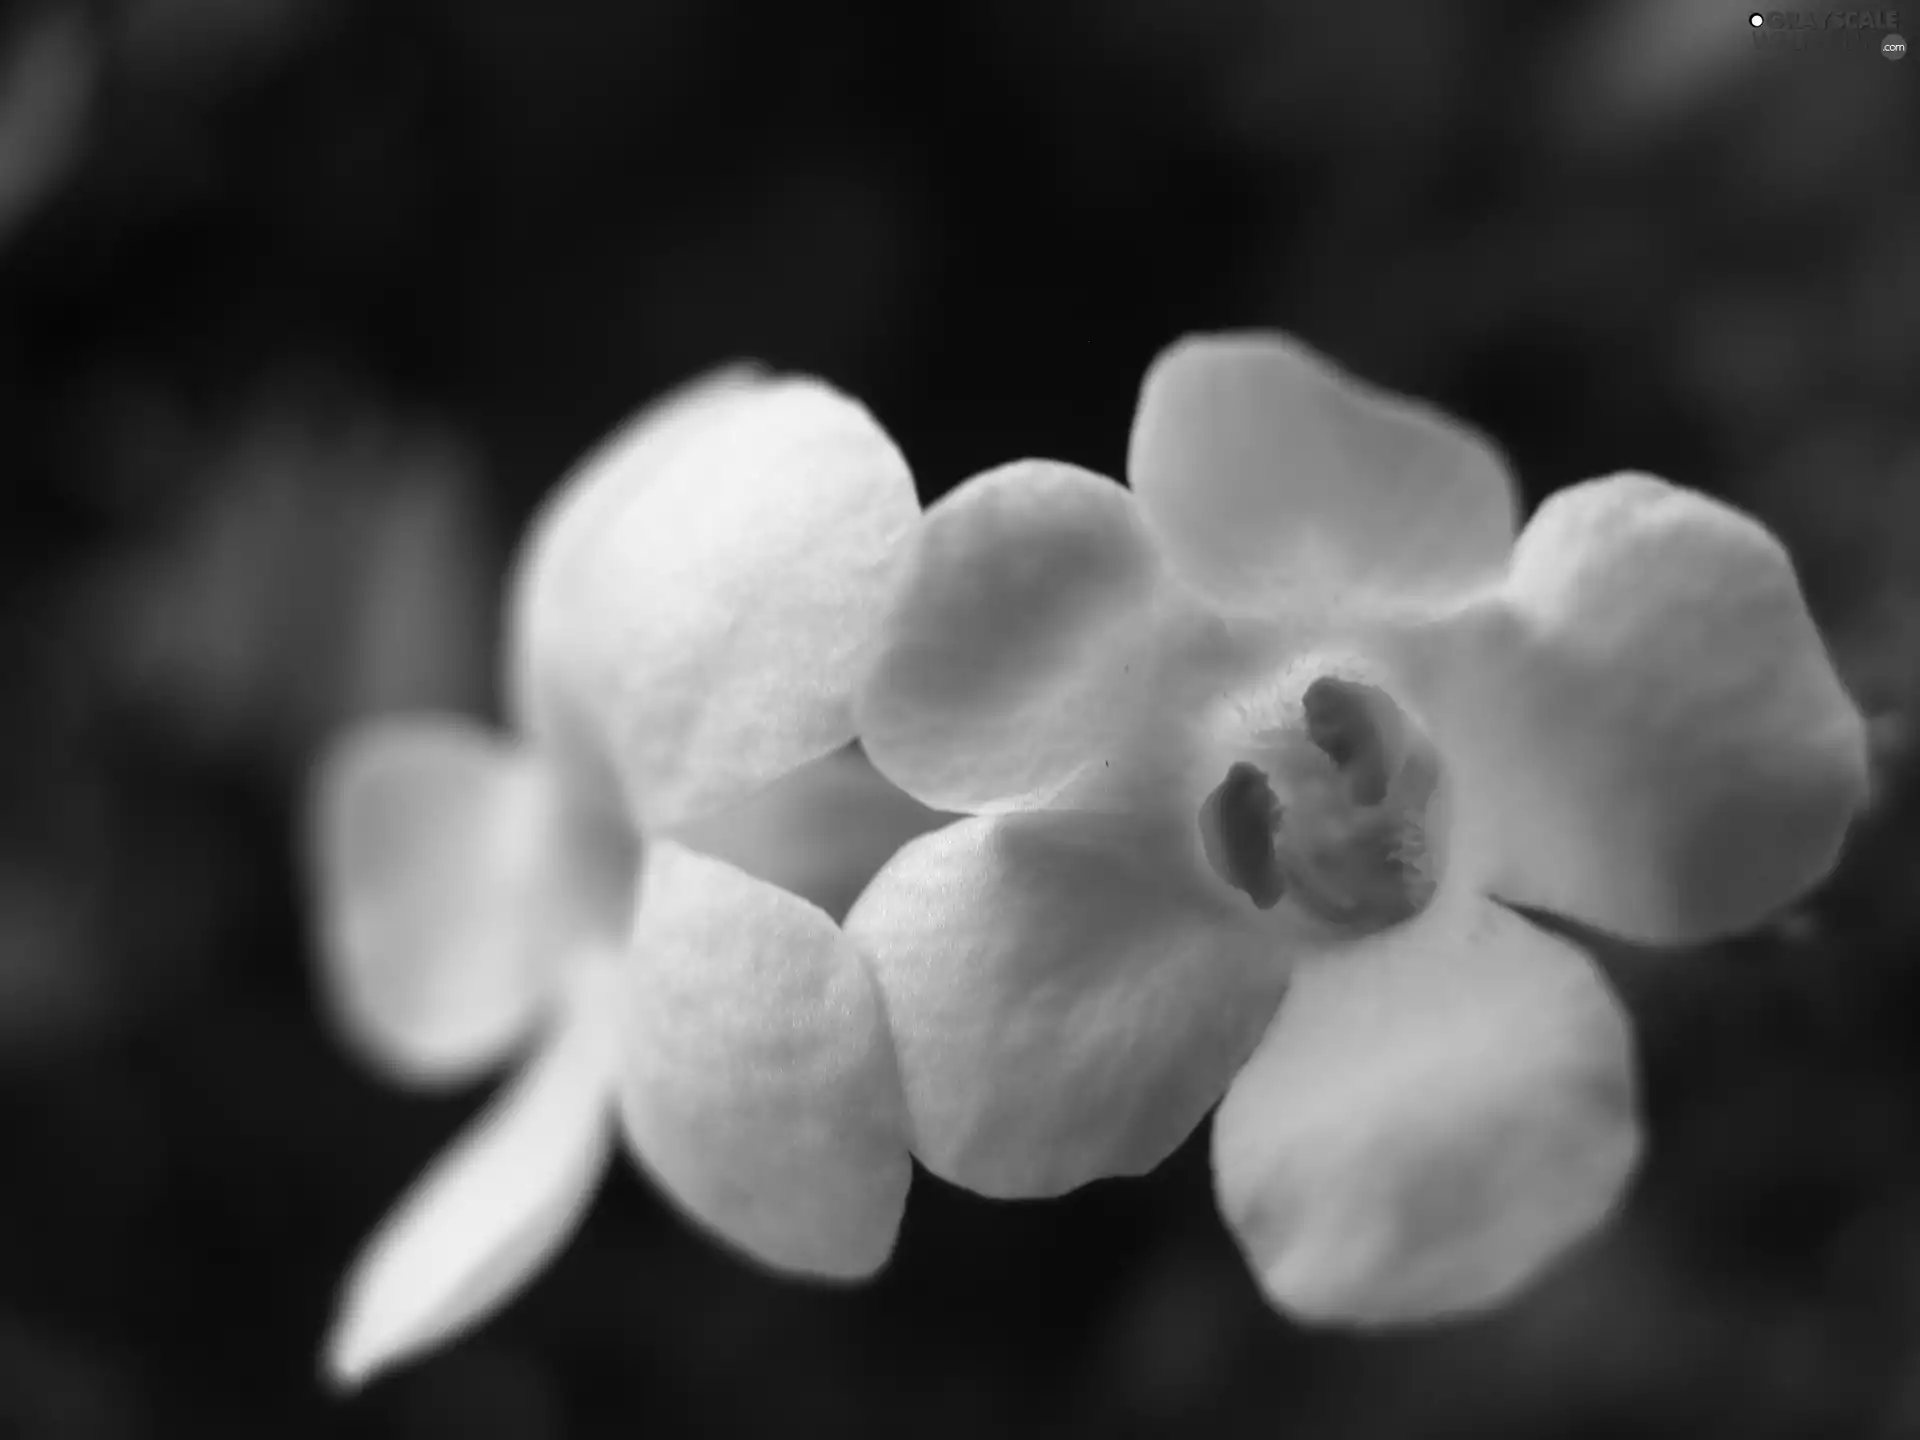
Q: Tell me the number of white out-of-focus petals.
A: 2